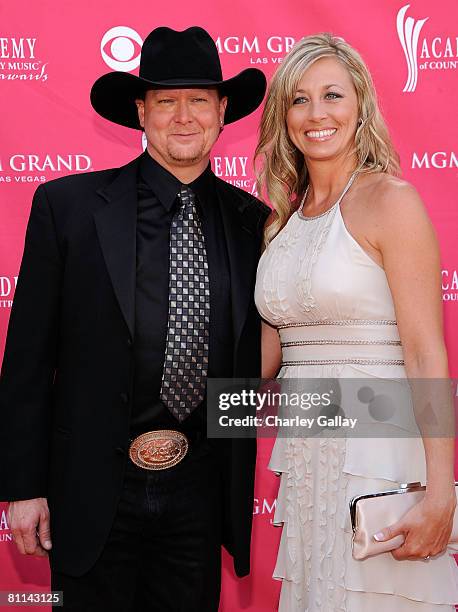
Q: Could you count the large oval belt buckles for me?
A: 1